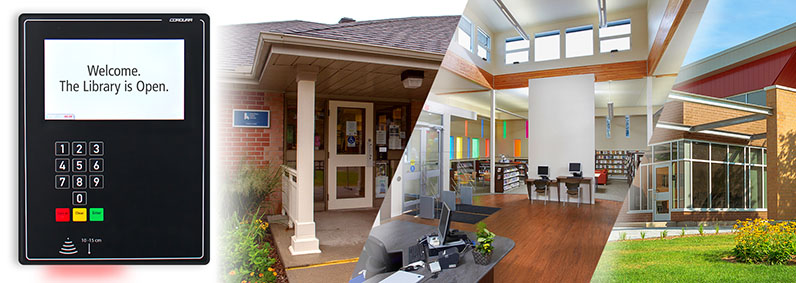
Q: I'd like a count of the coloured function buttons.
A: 3